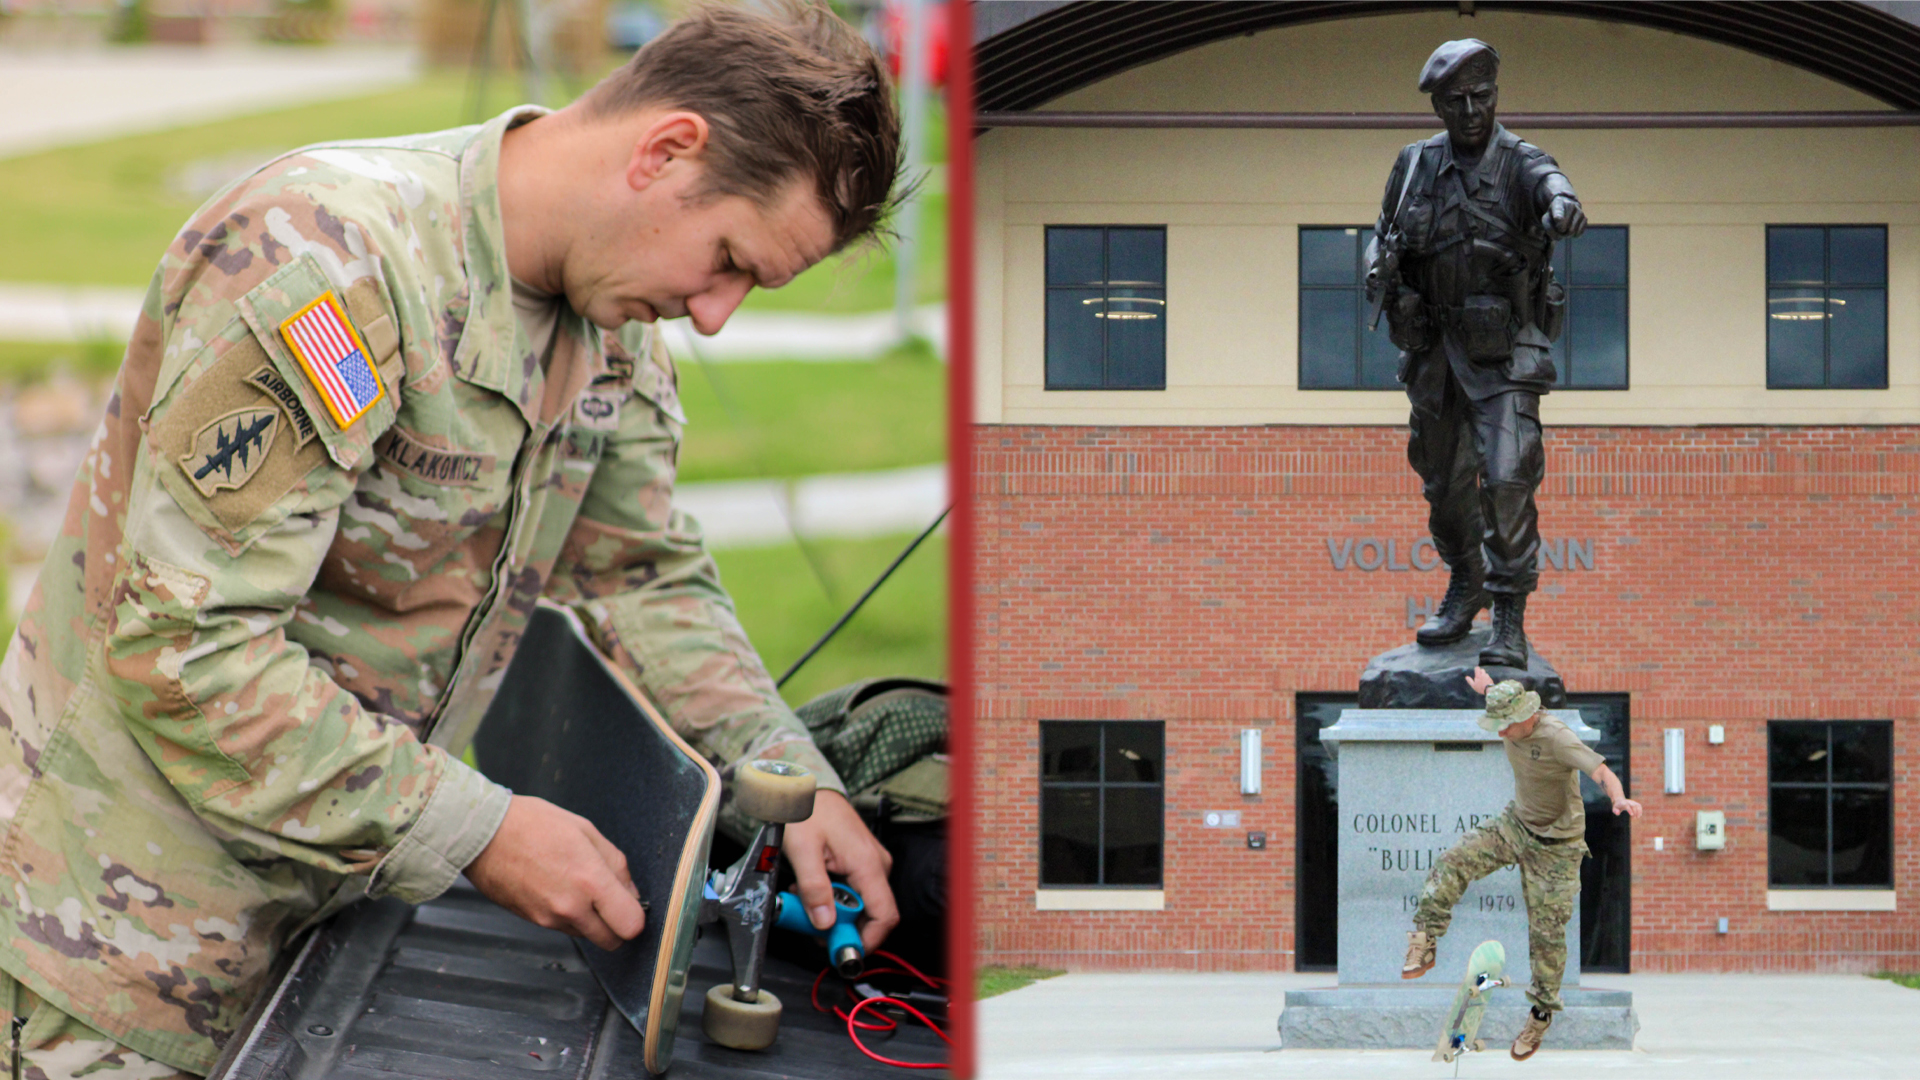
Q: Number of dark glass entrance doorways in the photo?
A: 1